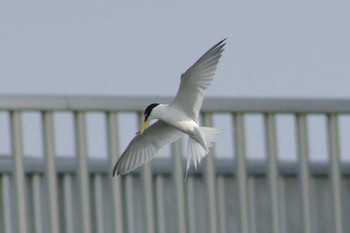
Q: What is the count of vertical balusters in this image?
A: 11